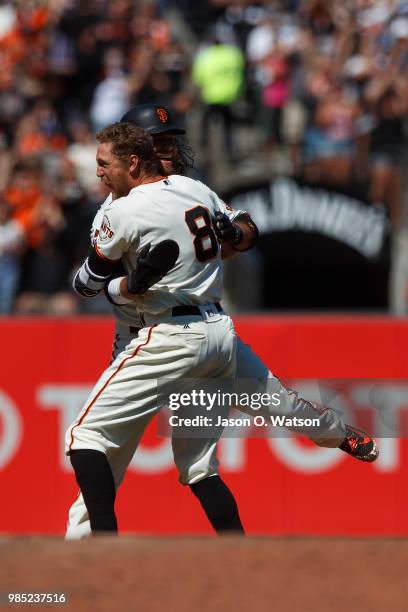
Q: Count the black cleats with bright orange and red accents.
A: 1